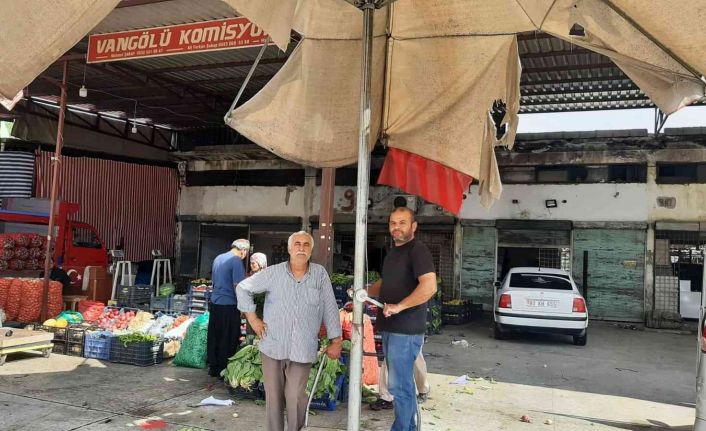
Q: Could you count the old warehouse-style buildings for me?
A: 1